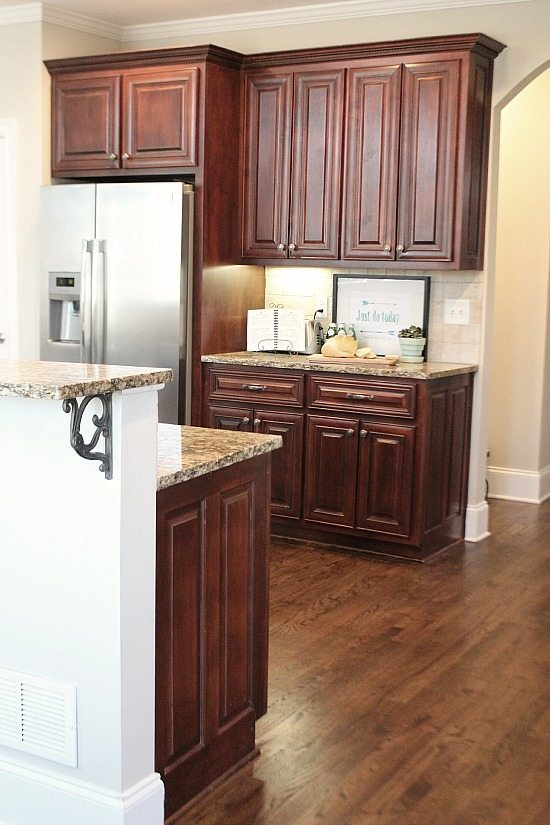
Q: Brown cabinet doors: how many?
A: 10